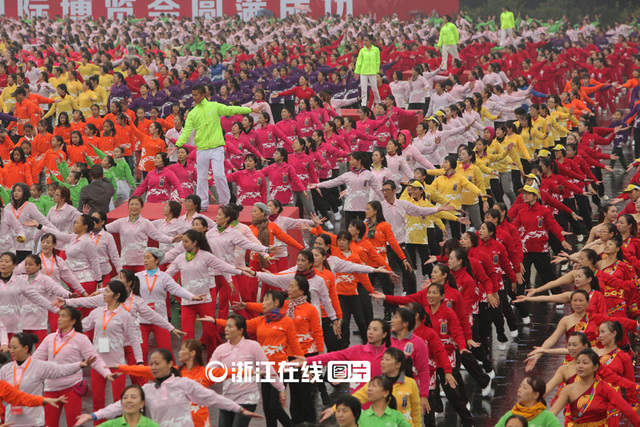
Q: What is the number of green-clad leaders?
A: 4